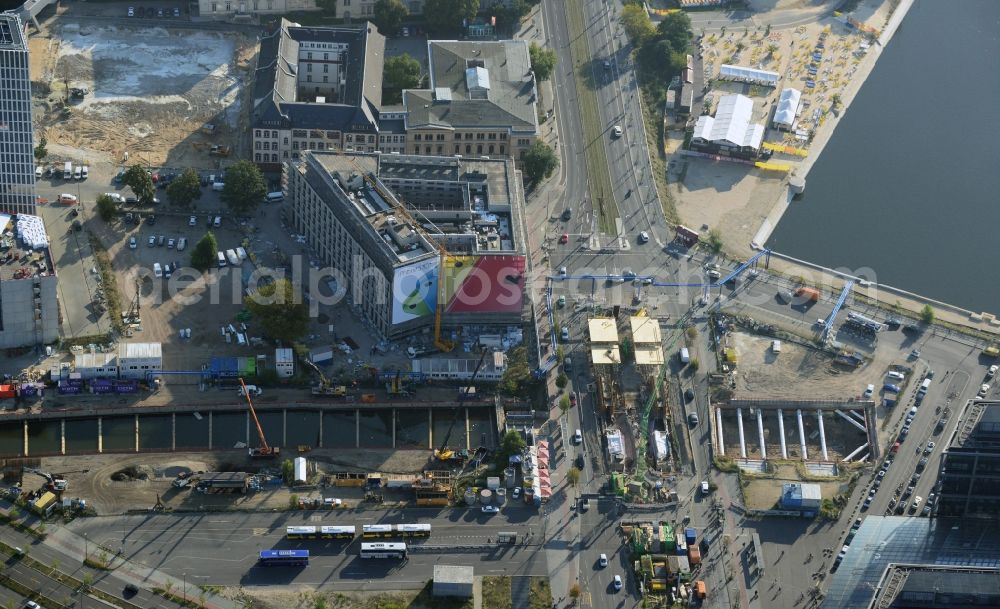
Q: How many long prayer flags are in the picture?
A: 0